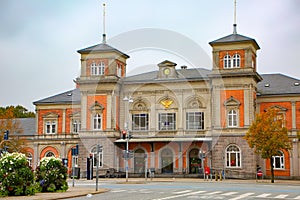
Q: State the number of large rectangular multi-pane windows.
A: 3